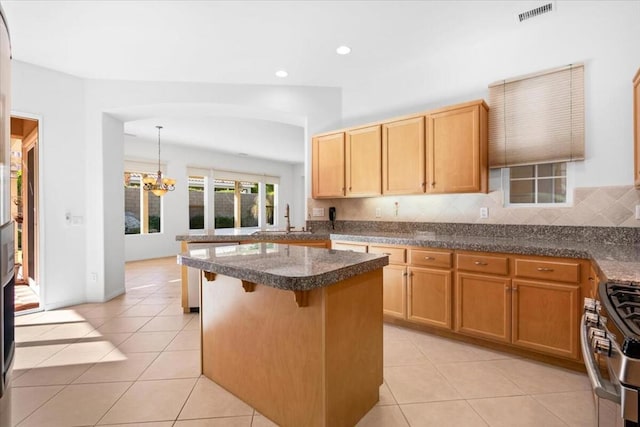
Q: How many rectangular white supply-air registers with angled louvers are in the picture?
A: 1